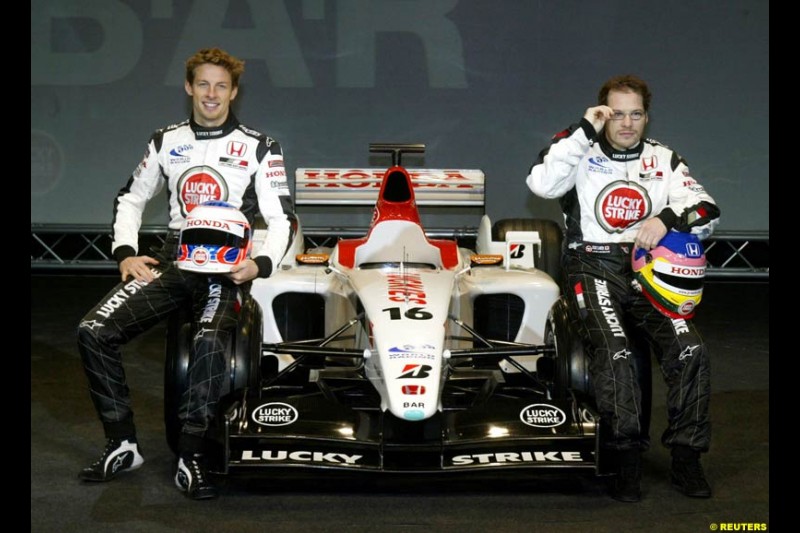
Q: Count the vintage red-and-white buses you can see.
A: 0